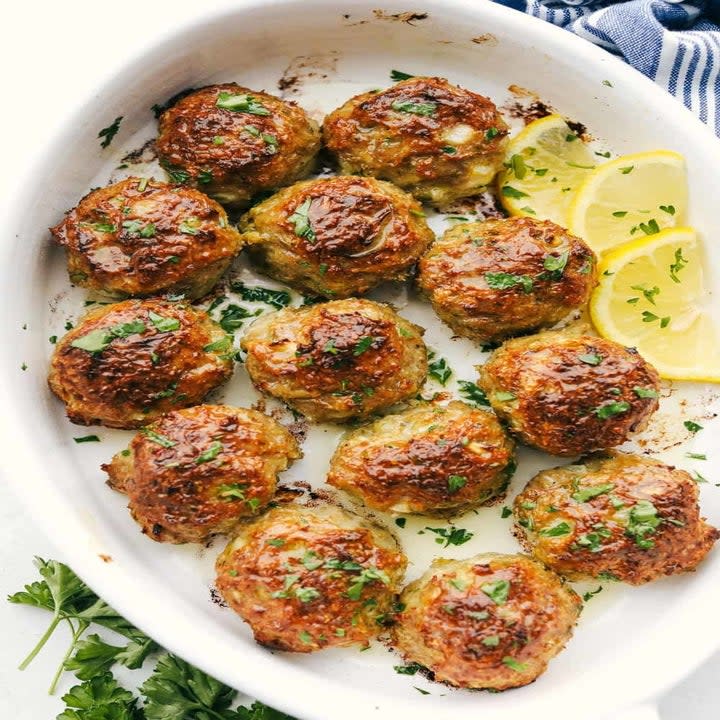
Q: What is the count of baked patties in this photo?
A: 13